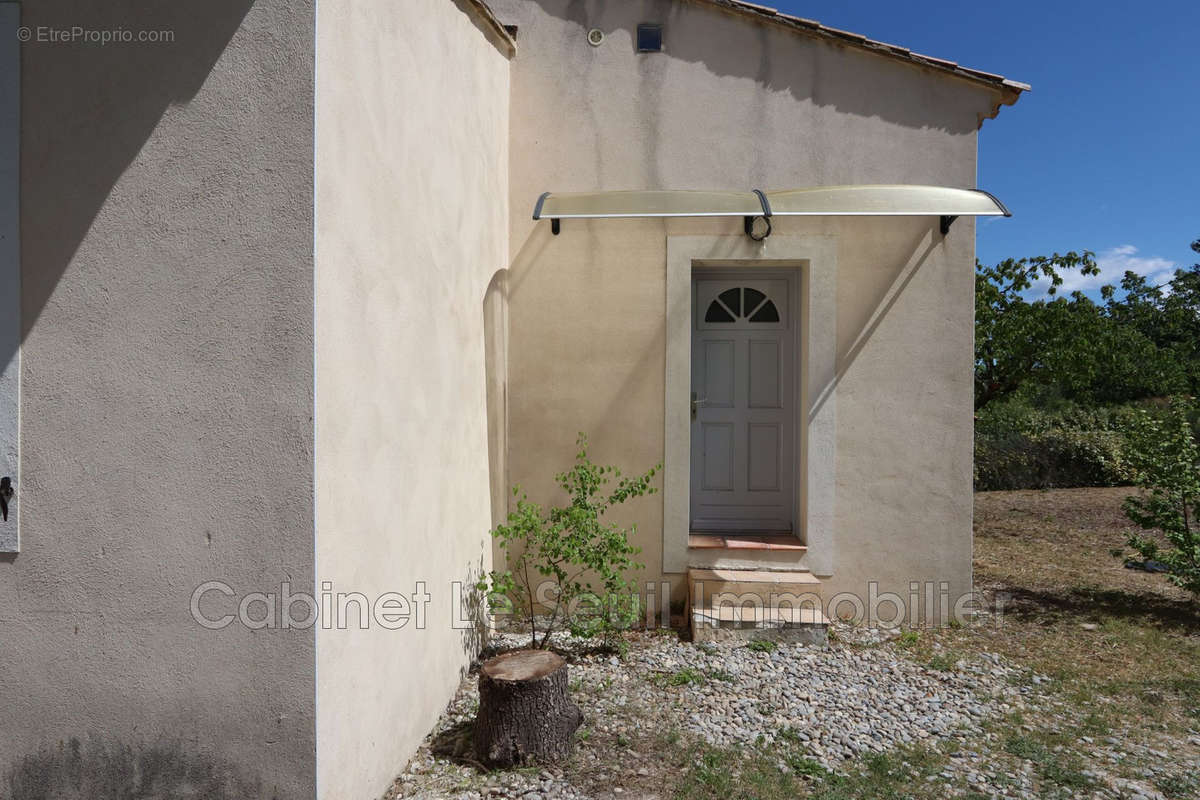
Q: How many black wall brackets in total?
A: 3